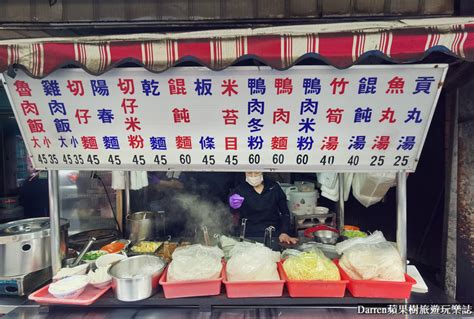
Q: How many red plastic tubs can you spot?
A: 4